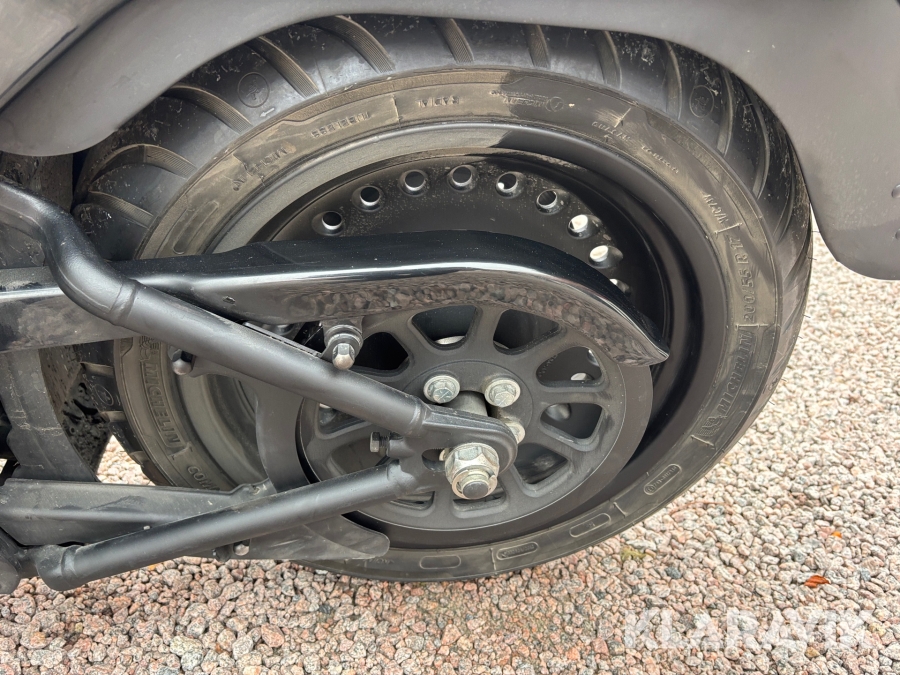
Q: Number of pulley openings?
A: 10